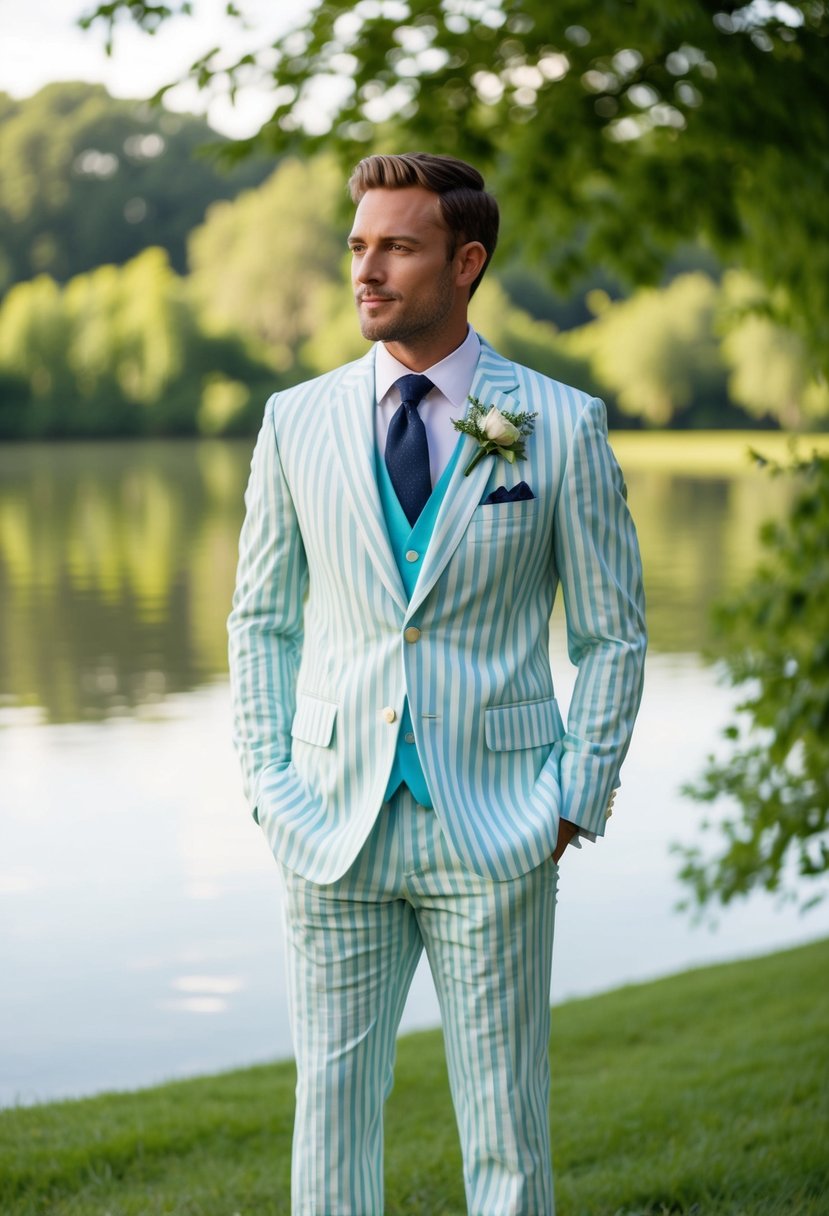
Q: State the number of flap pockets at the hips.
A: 2